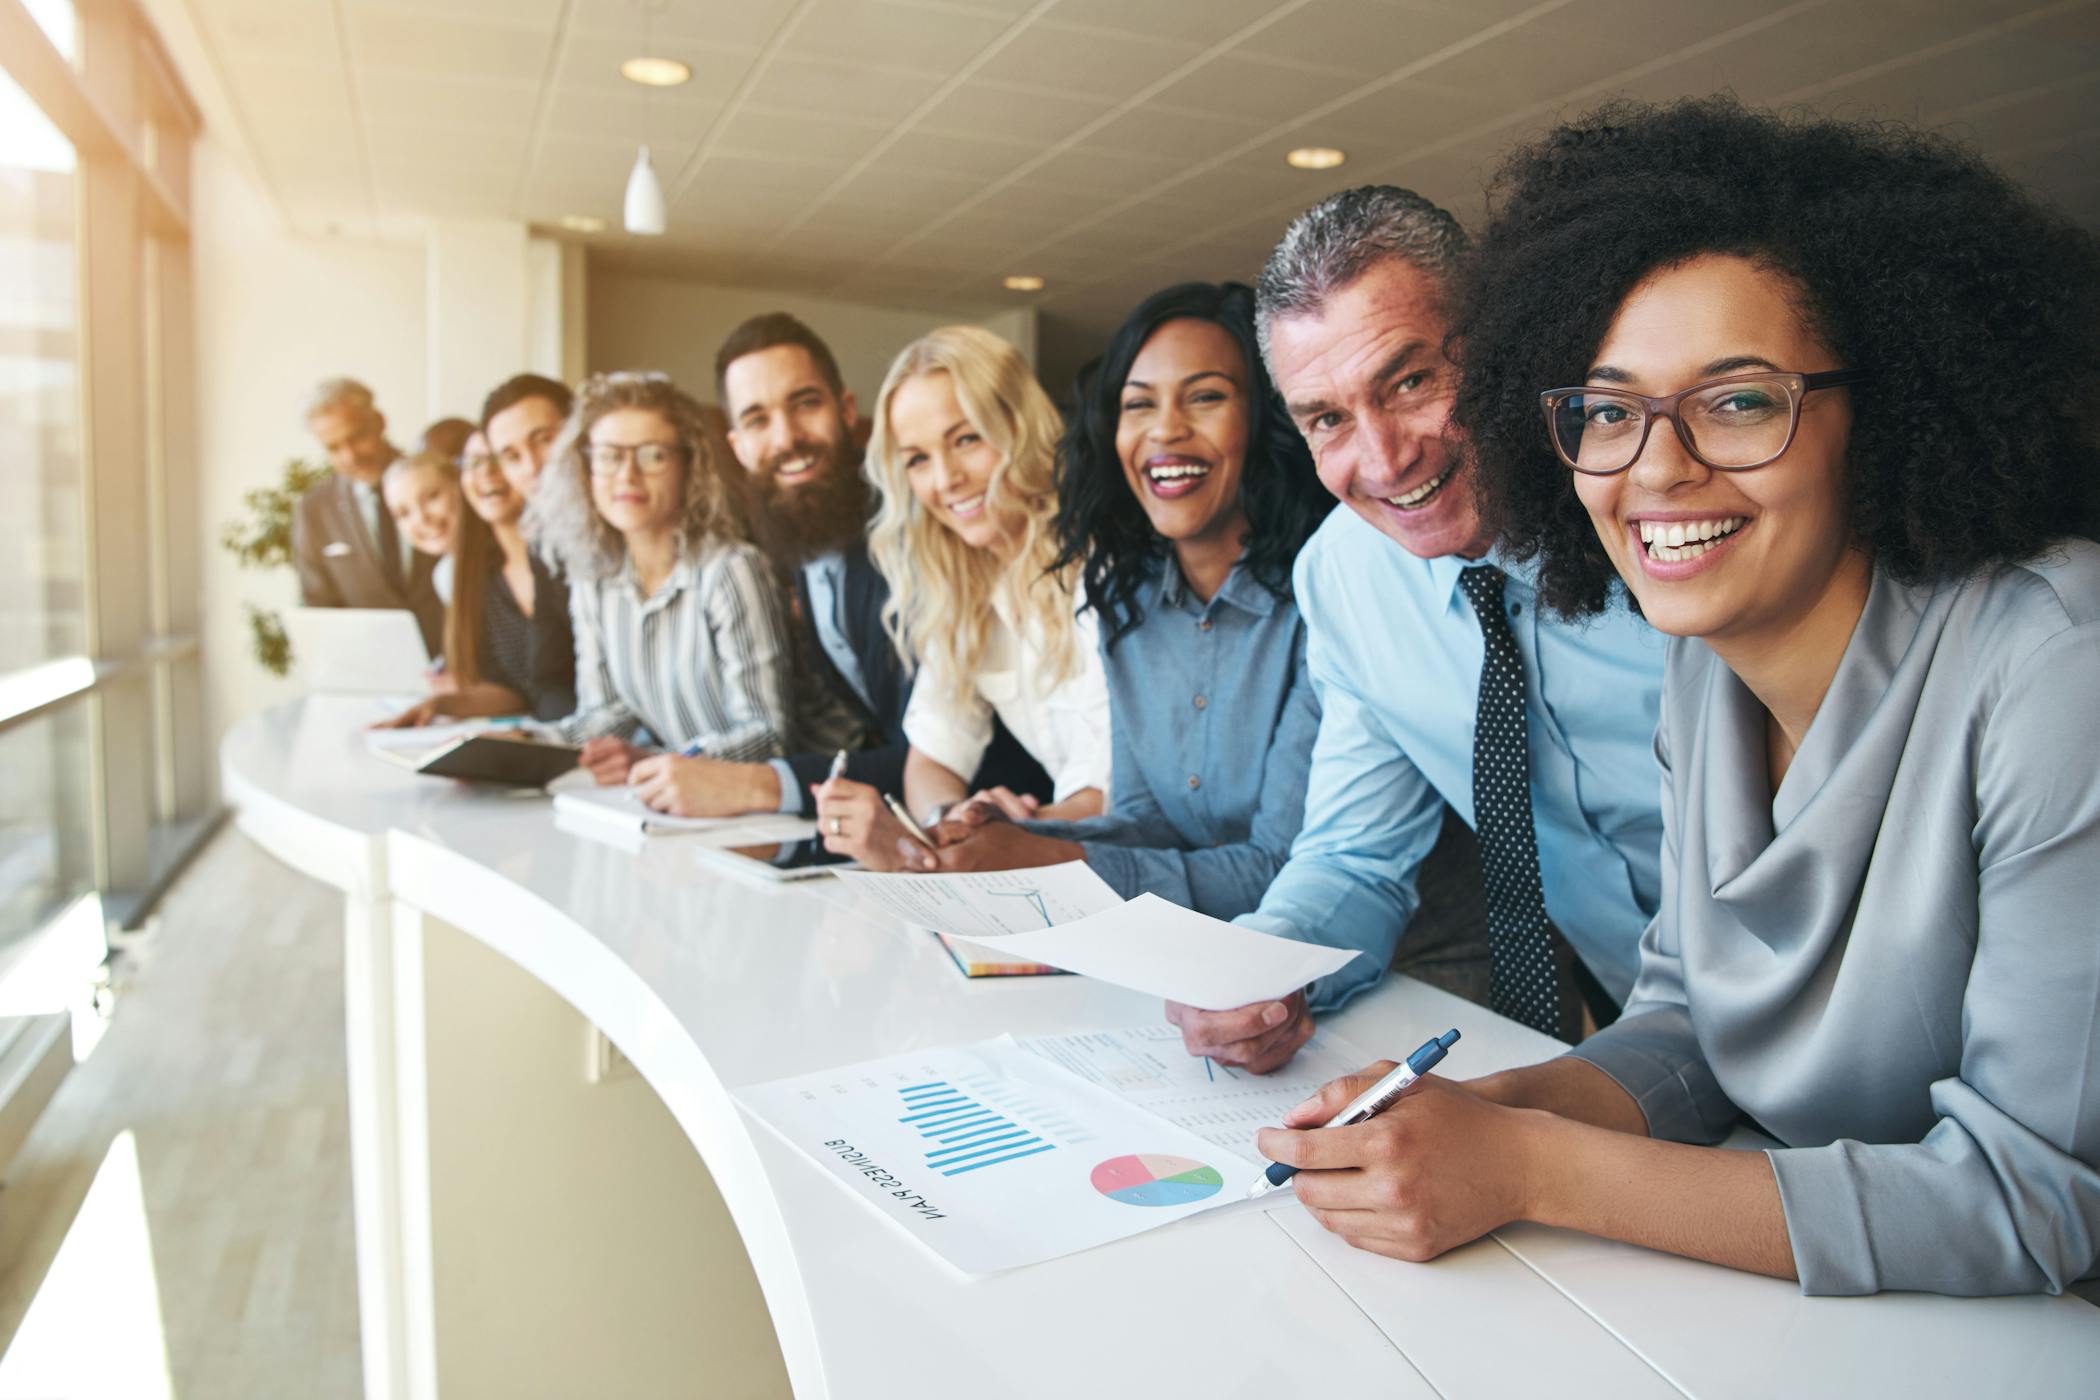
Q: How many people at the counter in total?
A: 10